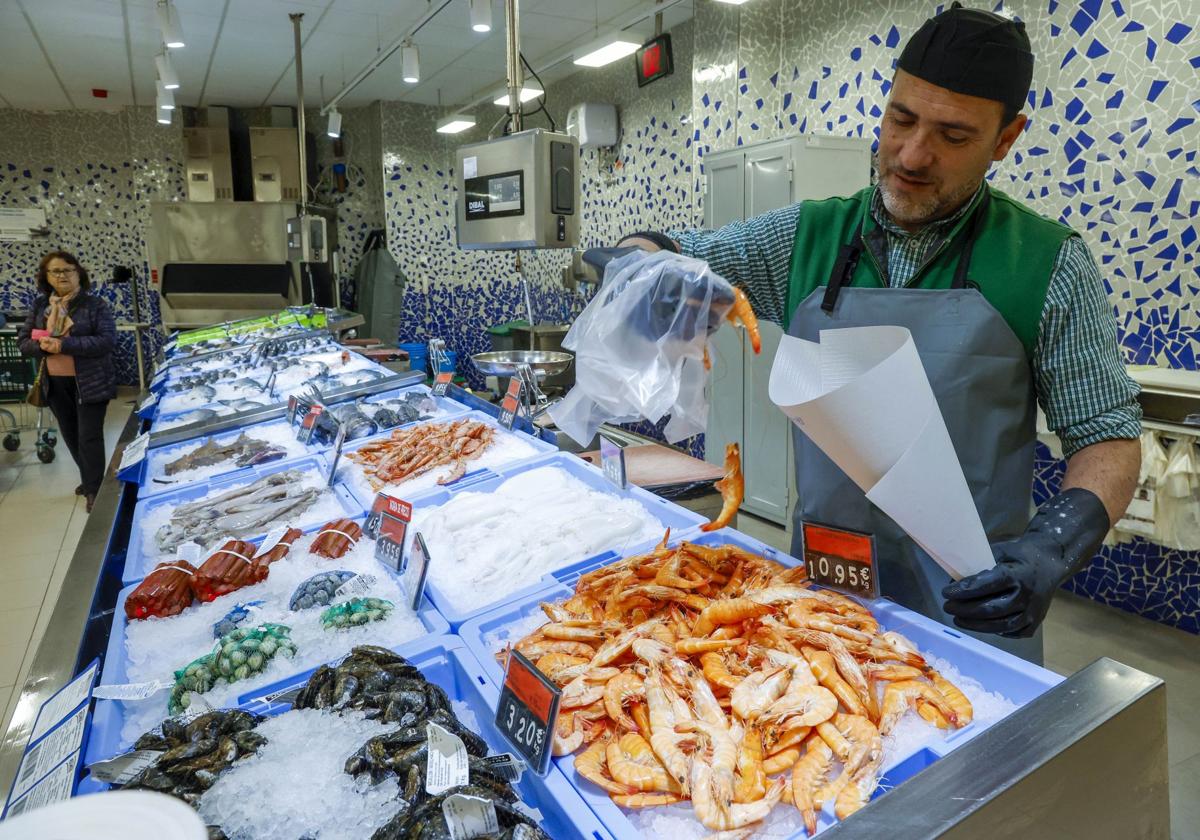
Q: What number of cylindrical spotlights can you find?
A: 7